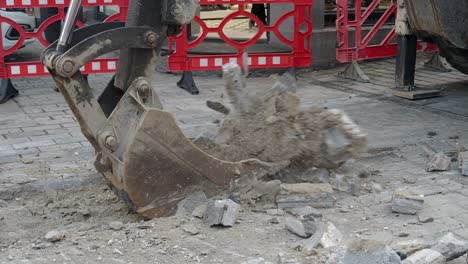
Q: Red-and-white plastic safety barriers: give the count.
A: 3